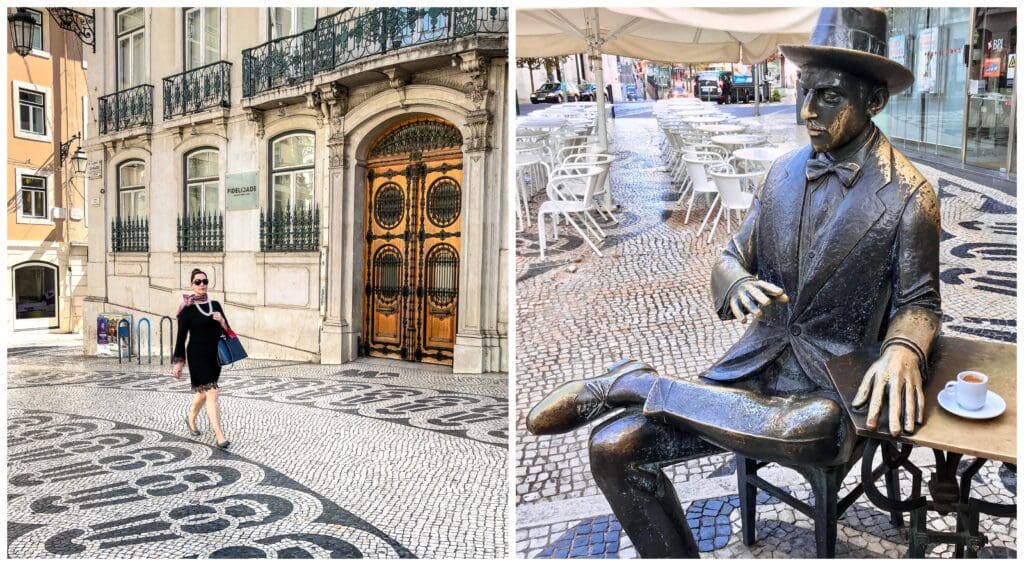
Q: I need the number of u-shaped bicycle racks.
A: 3